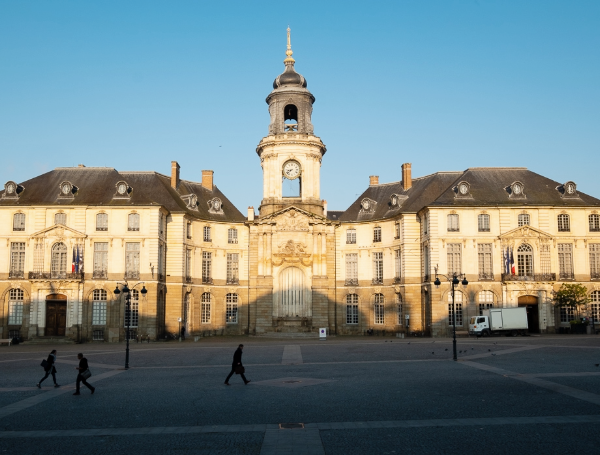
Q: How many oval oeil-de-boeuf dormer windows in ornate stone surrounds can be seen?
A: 10